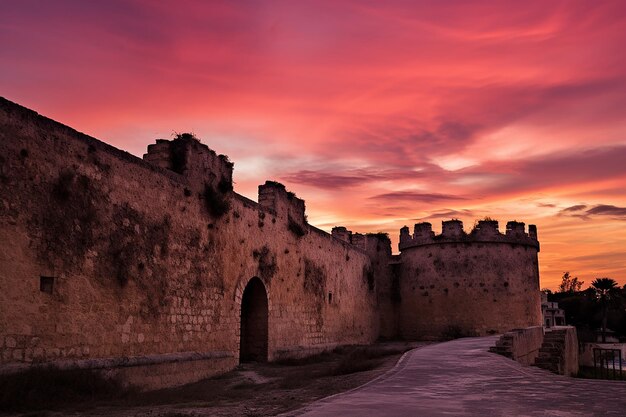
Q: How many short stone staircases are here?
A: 2